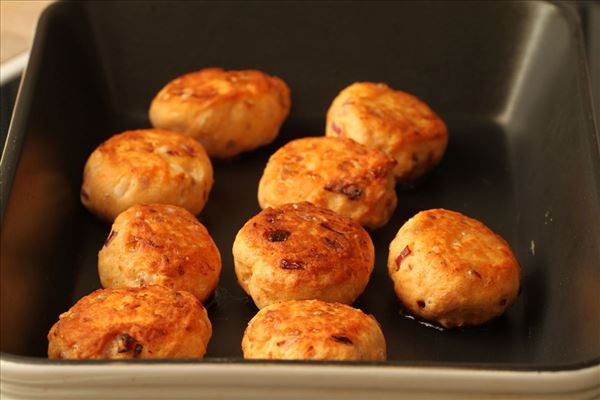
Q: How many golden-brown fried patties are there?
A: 9